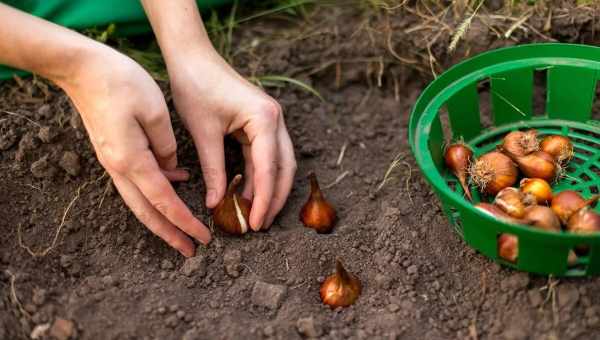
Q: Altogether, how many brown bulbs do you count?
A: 14